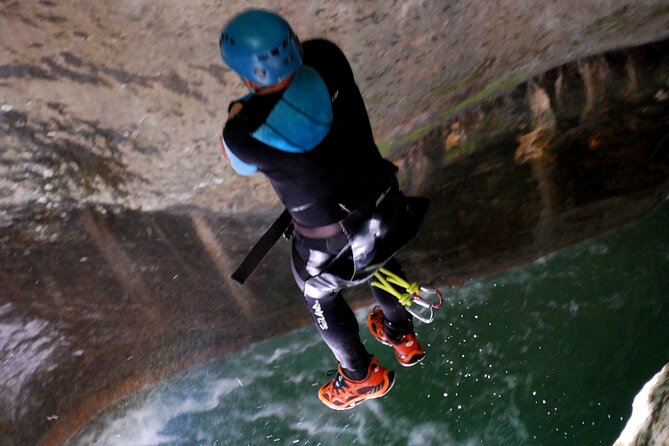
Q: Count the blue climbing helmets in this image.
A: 1